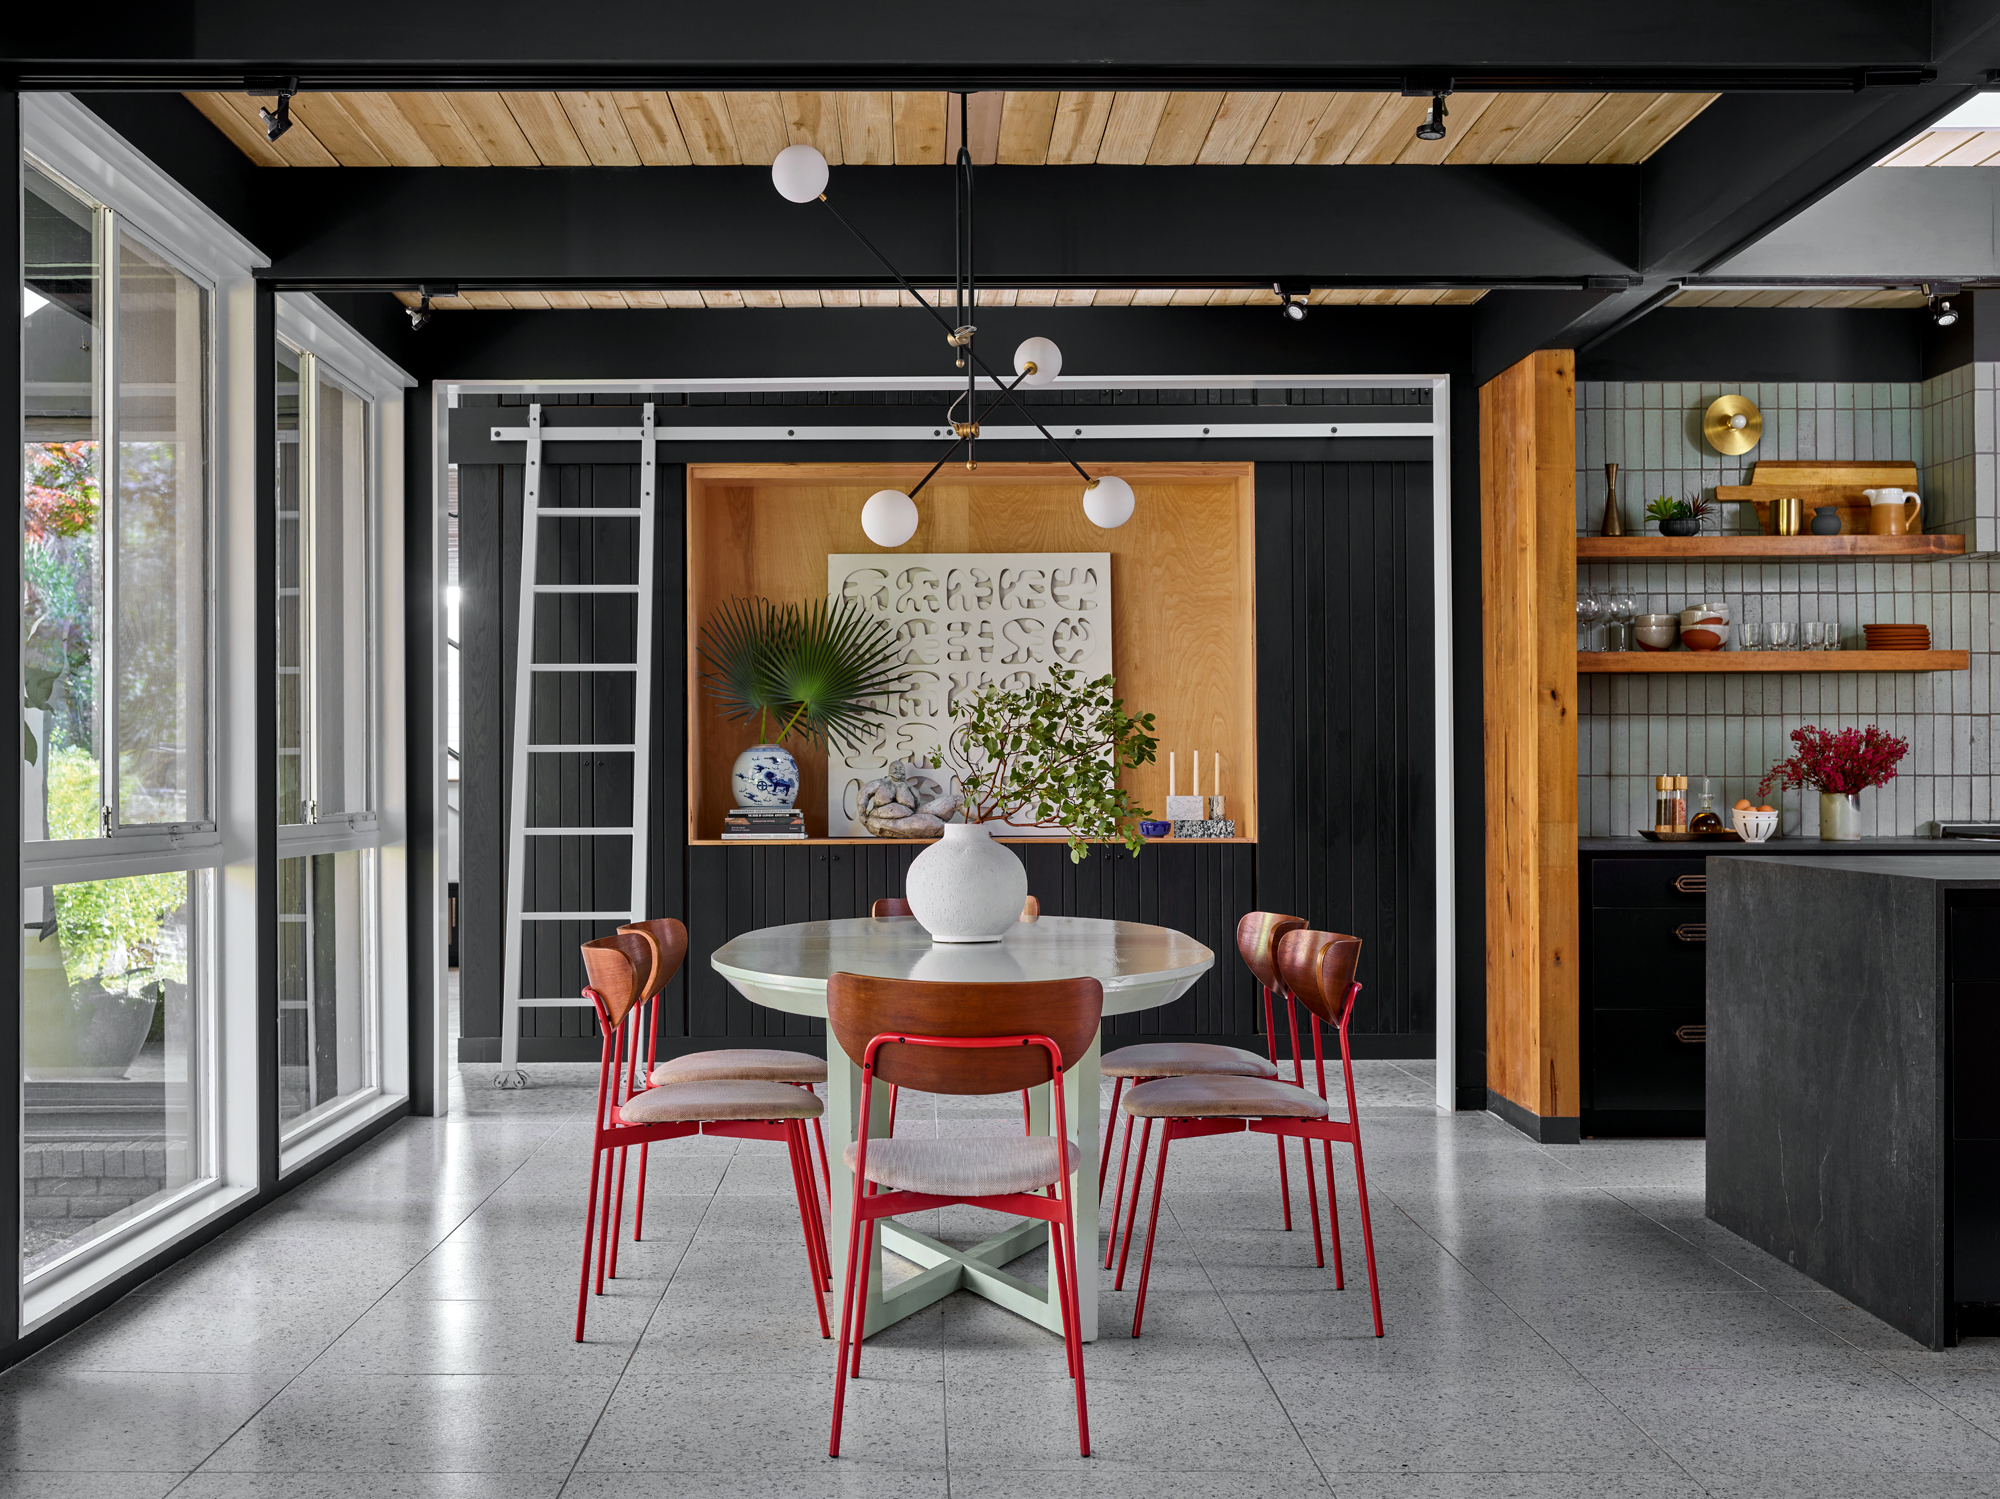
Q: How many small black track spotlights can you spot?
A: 5